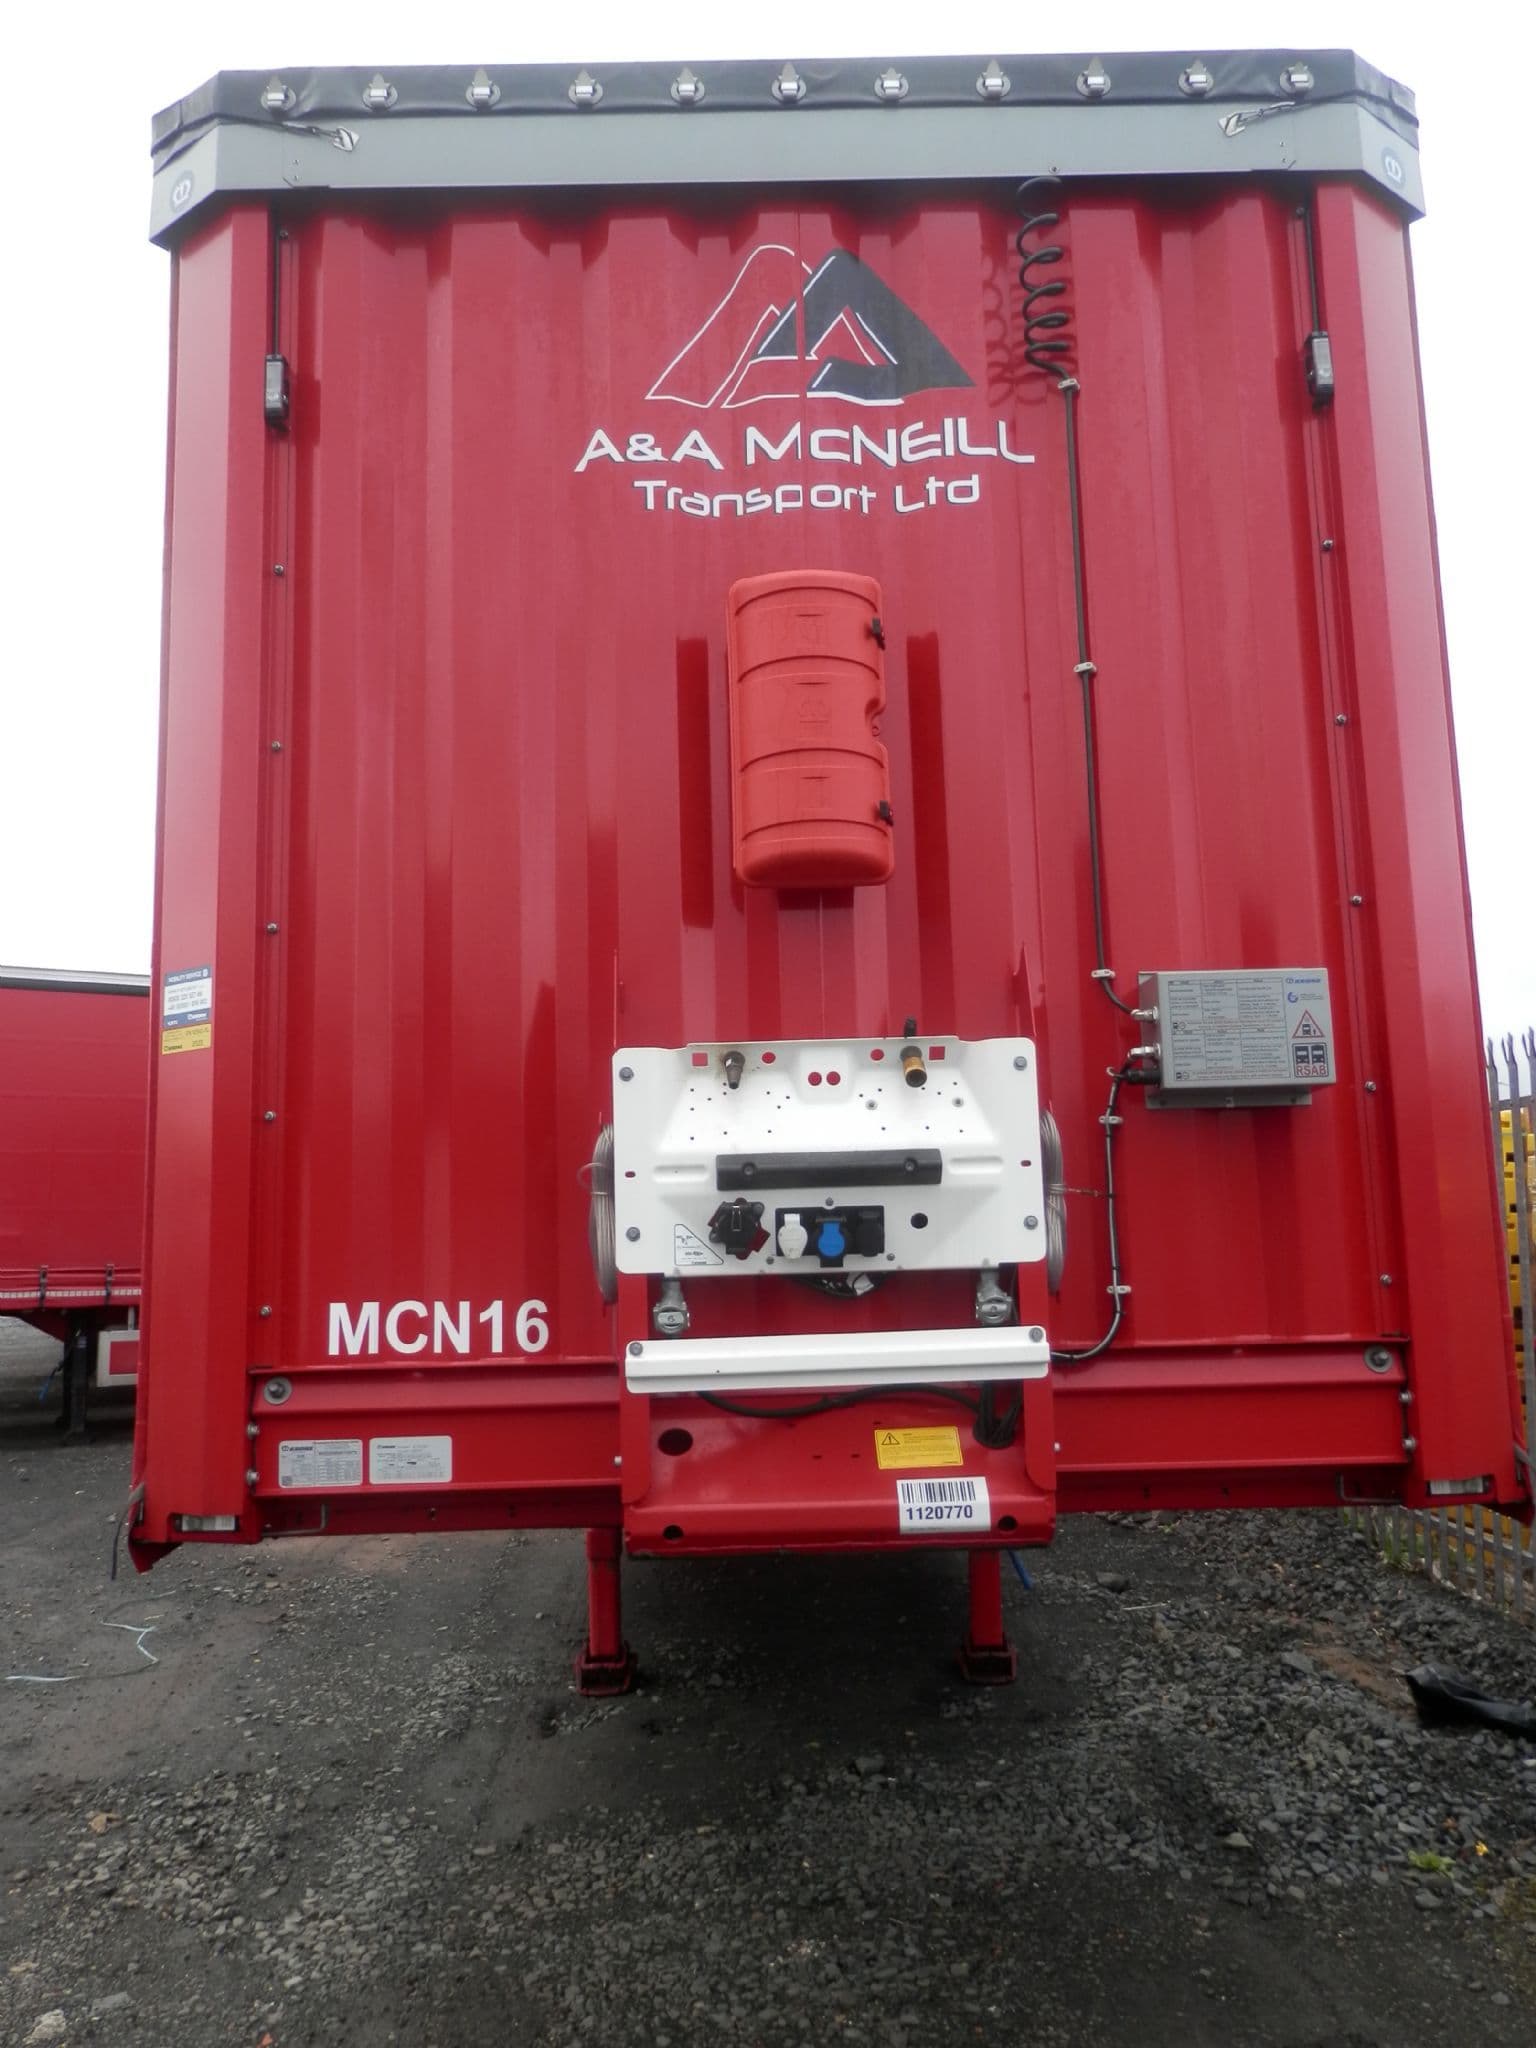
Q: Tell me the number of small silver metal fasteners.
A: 11